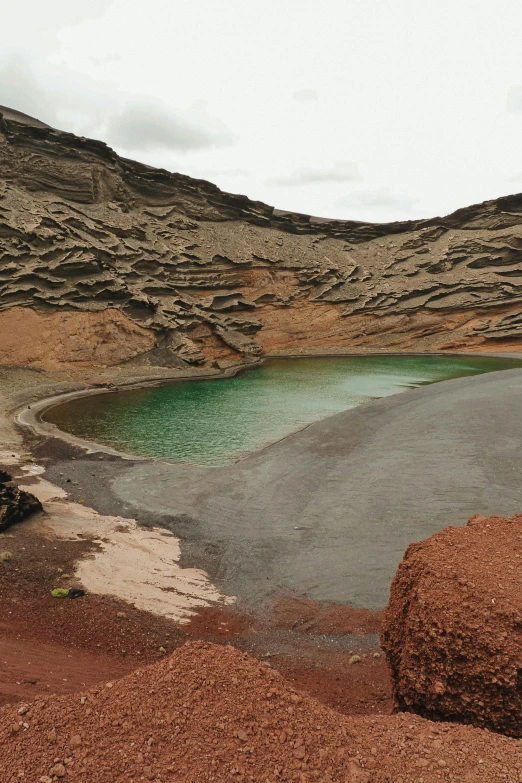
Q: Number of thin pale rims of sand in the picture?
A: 1